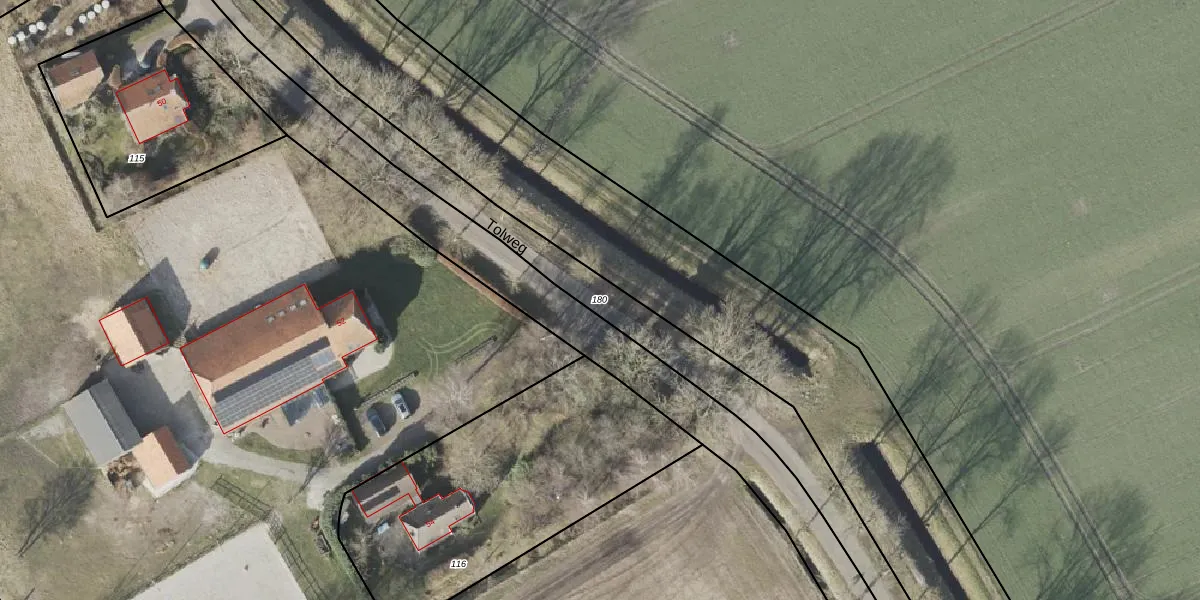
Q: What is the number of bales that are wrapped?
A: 9